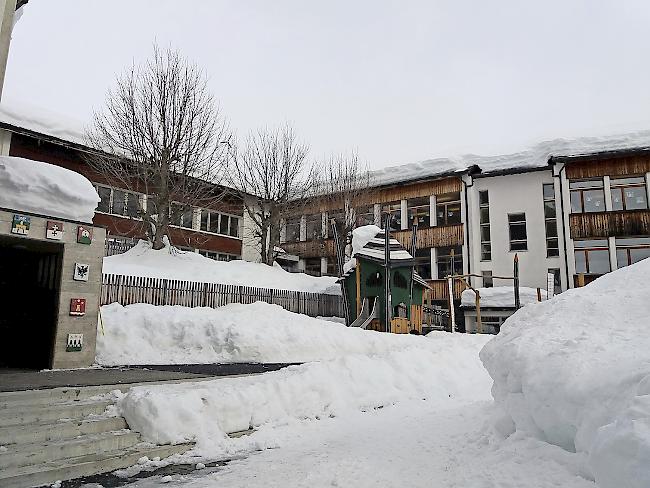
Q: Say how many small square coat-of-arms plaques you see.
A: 6